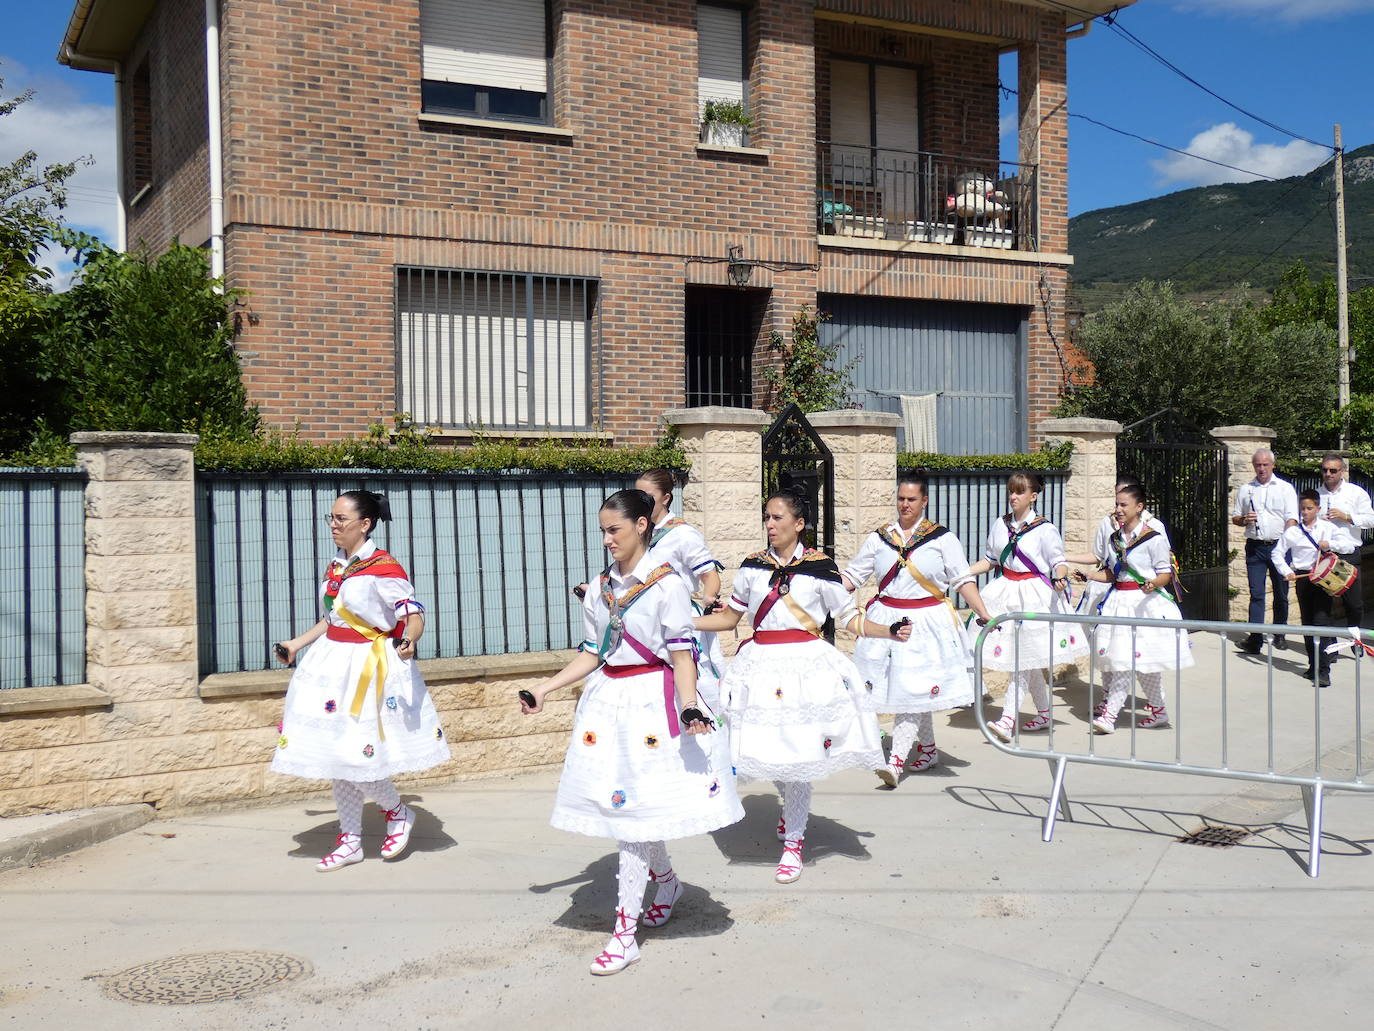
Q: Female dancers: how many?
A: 8